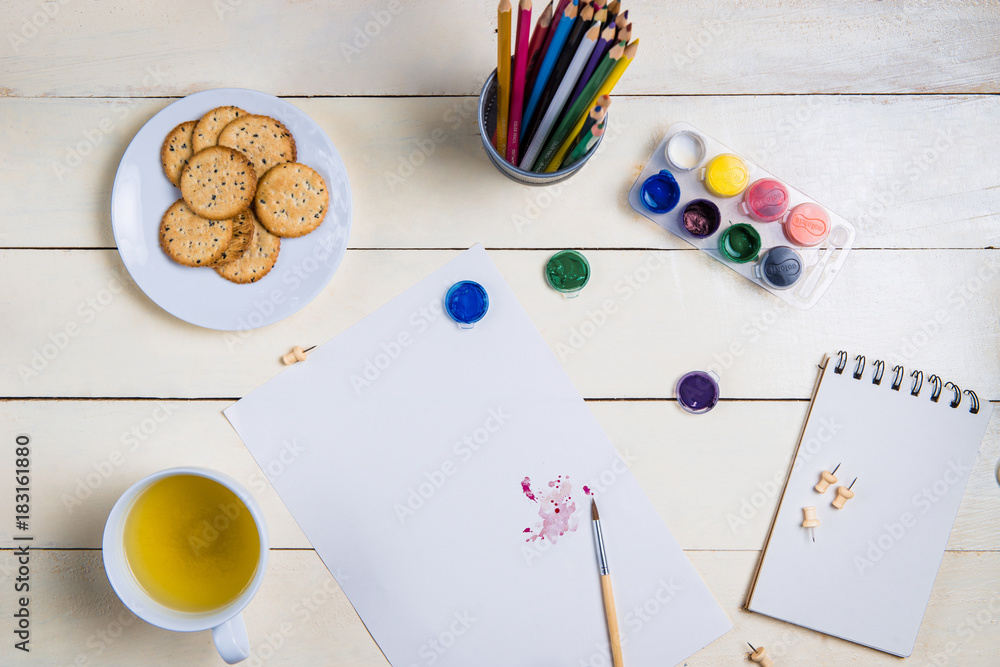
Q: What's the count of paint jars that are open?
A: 4